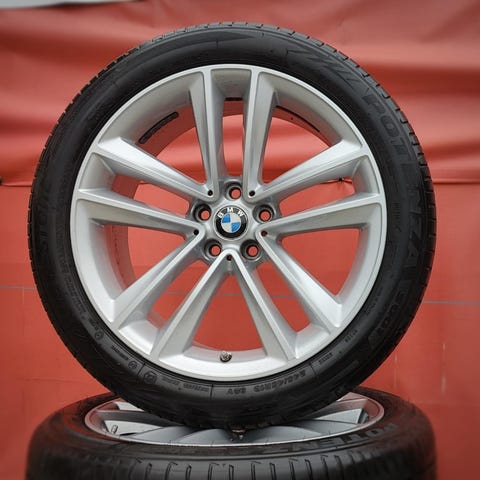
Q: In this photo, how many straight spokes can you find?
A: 10